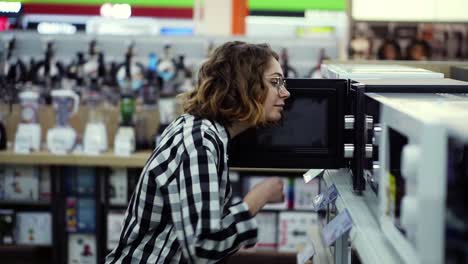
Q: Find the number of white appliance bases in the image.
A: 4